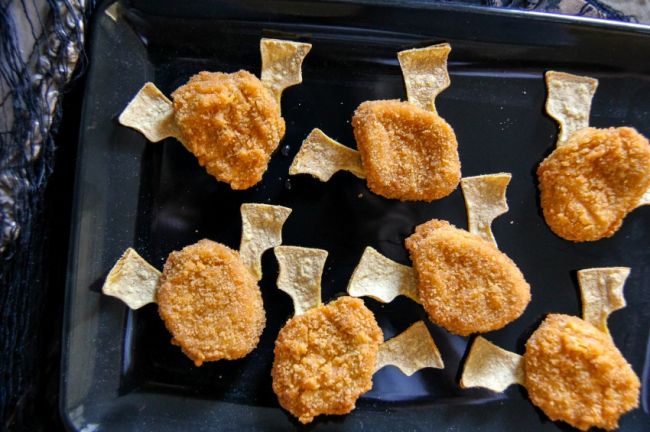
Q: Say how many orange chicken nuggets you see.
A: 7